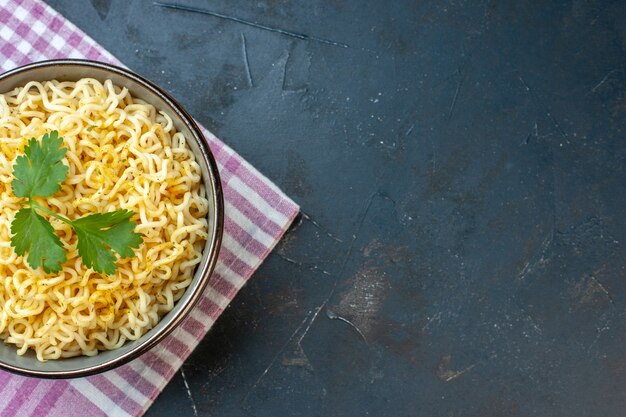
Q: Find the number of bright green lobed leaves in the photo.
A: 3